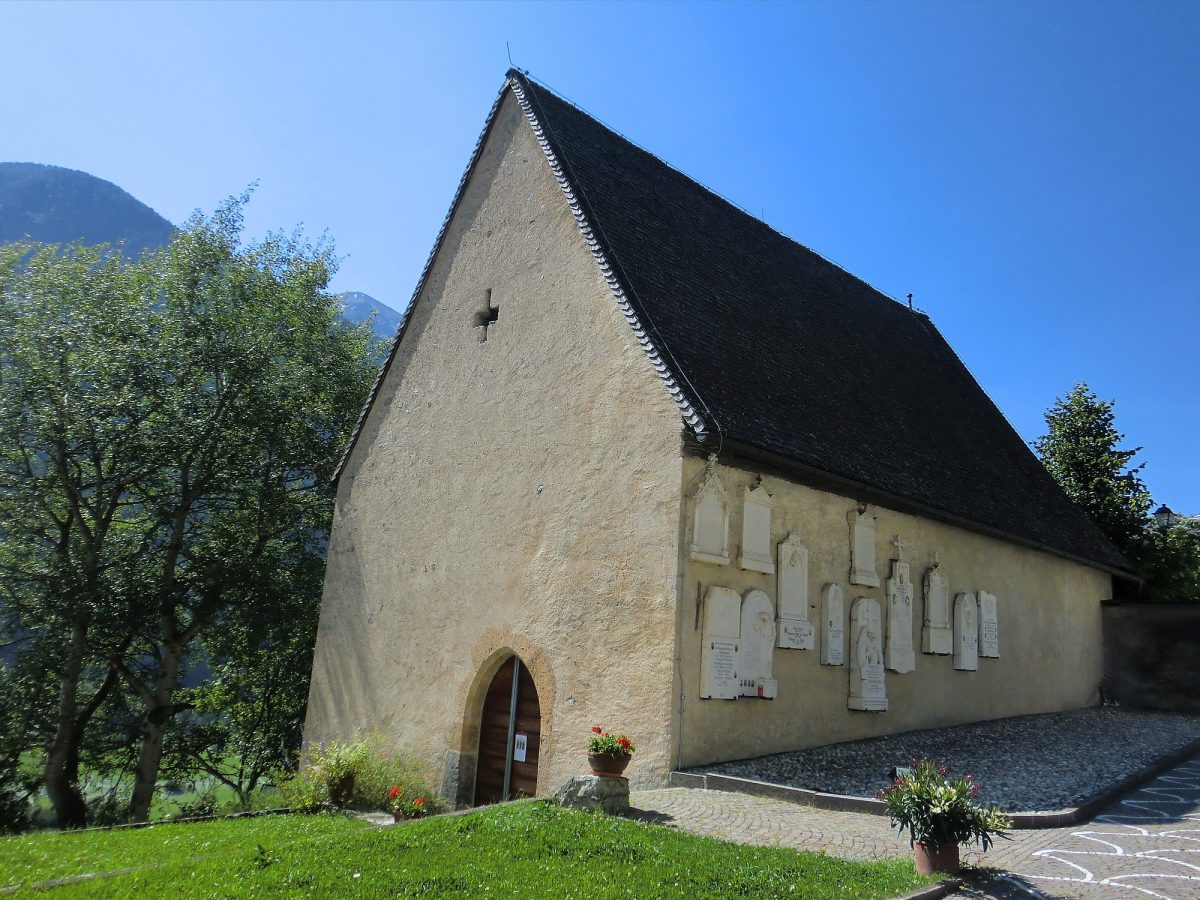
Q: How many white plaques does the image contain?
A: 12